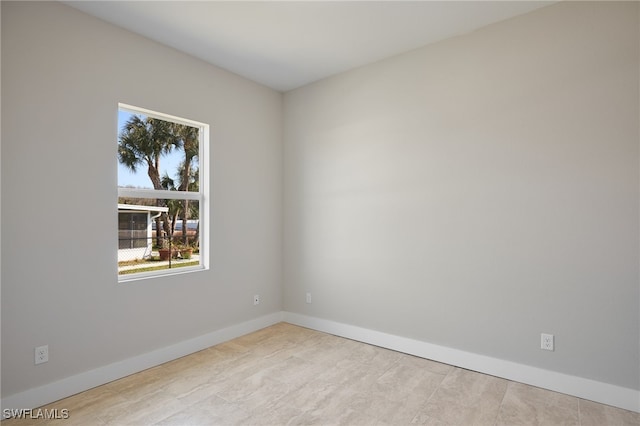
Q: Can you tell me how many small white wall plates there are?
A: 4